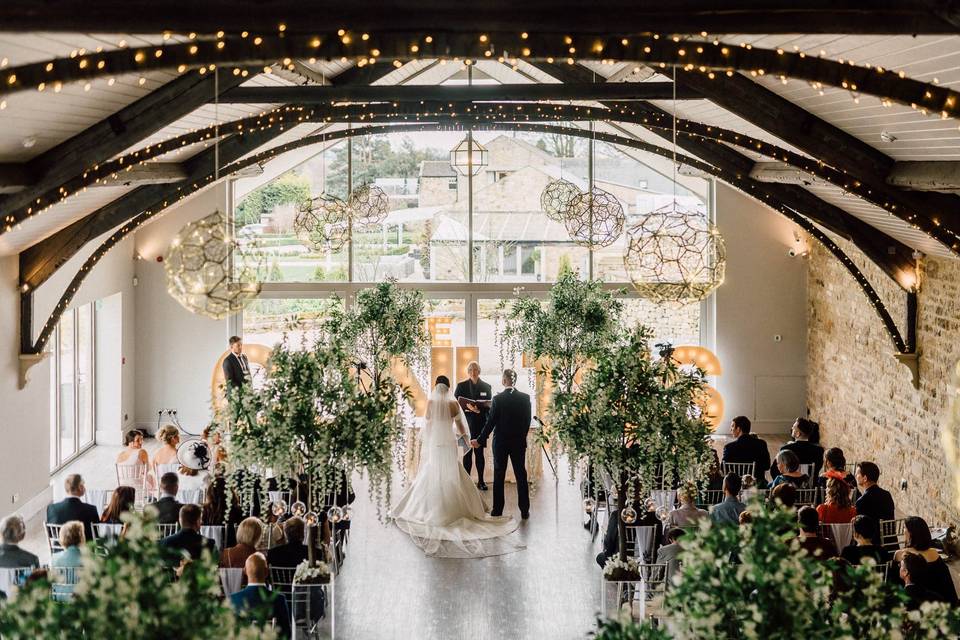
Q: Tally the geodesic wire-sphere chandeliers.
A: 6